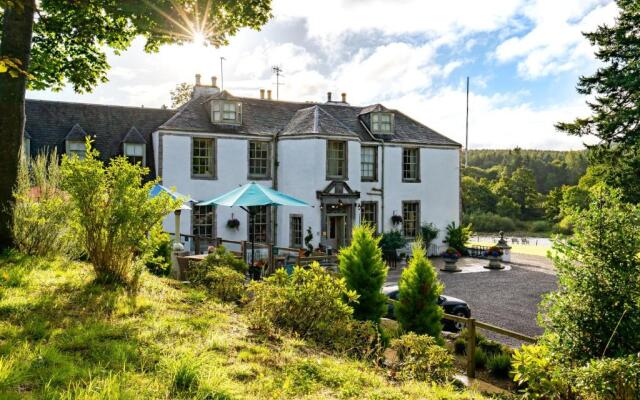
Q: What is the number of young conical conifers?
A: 2